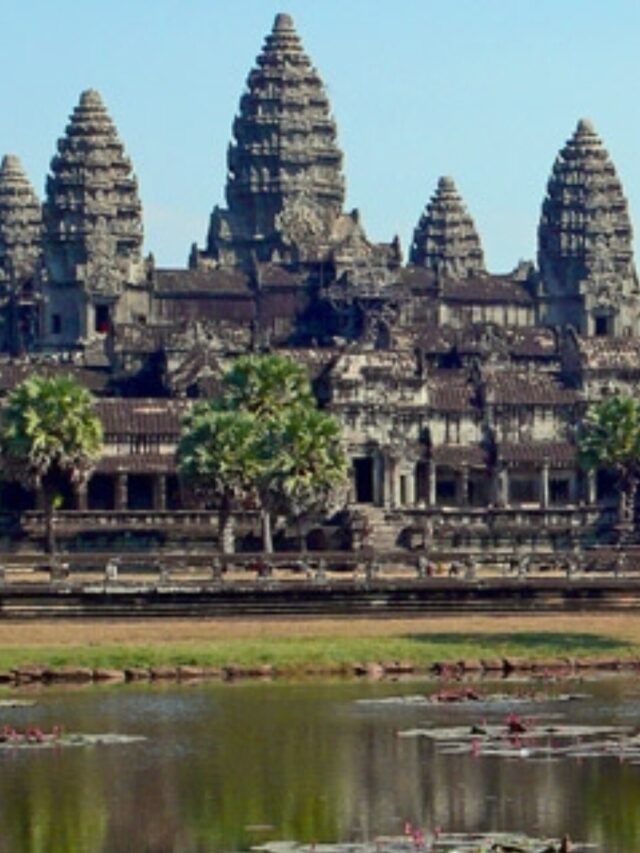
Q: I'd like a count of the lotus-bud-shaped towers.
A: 5